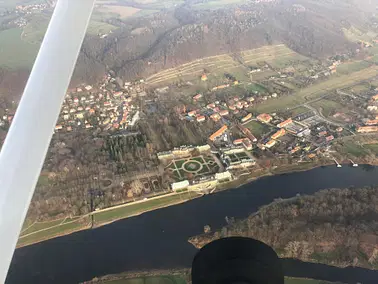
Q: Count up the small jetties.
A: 2